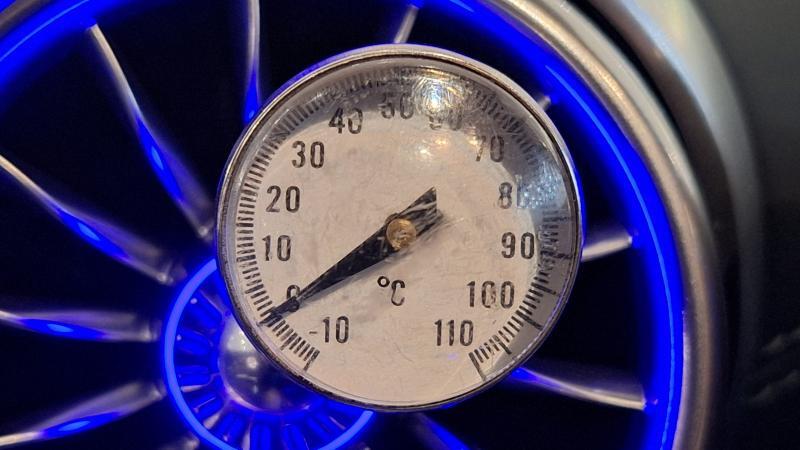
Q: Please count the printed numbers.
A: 13